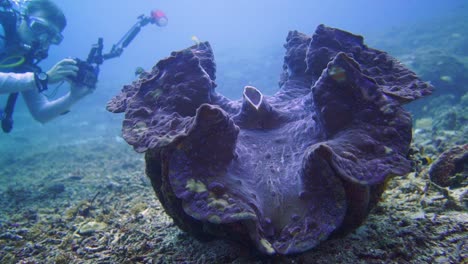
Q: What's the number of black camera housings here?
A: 1